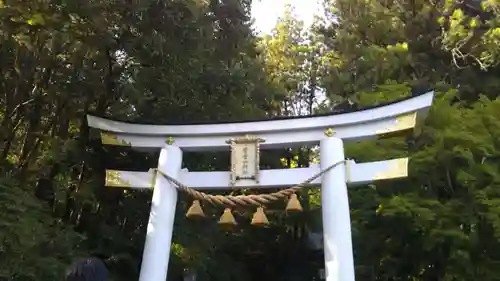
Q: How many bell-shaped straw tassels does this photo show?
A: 4